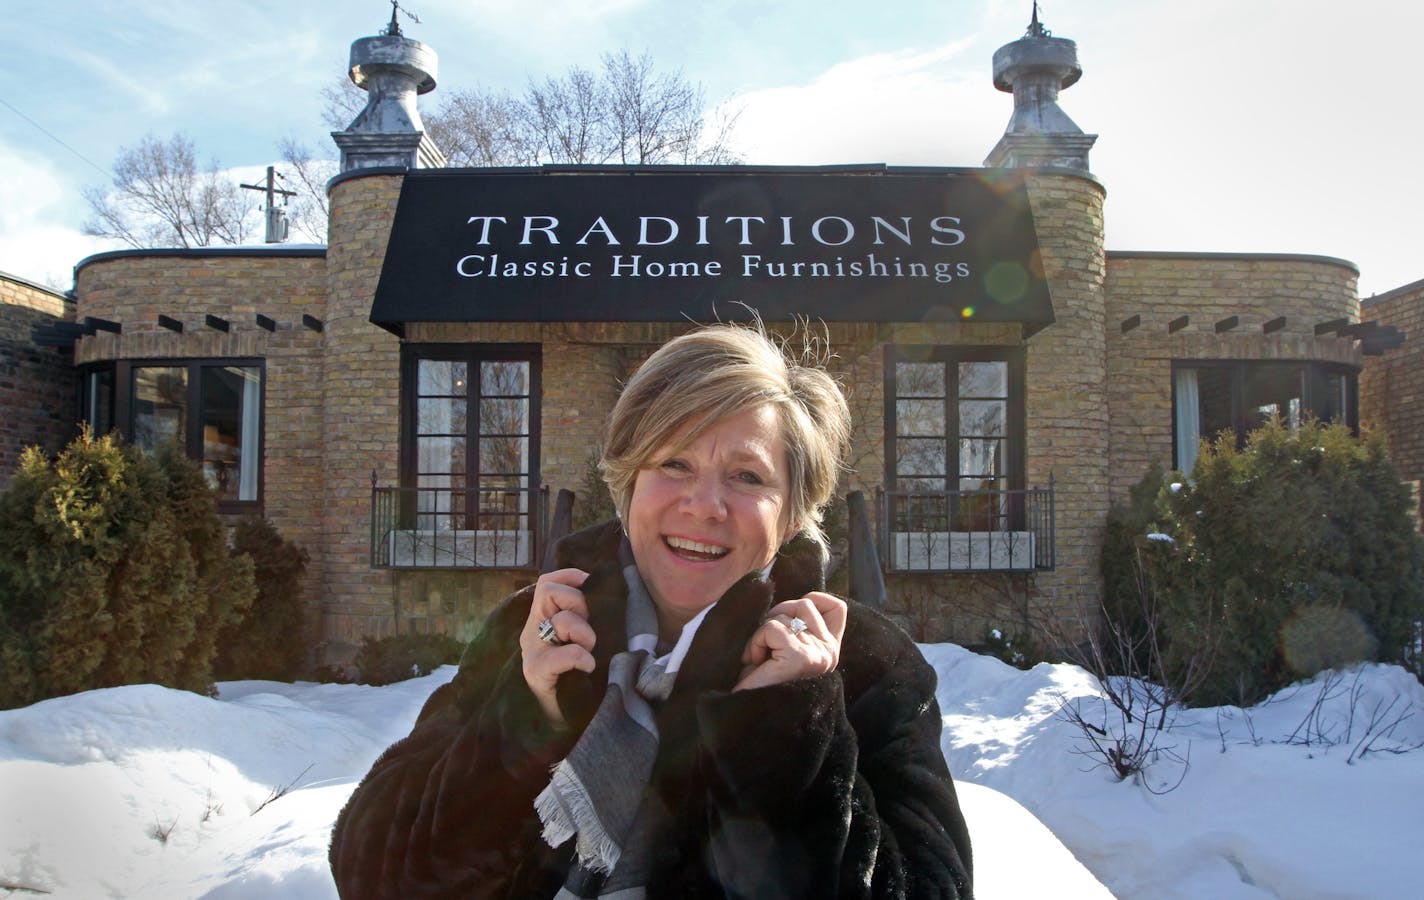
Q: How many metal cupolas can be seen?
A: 2